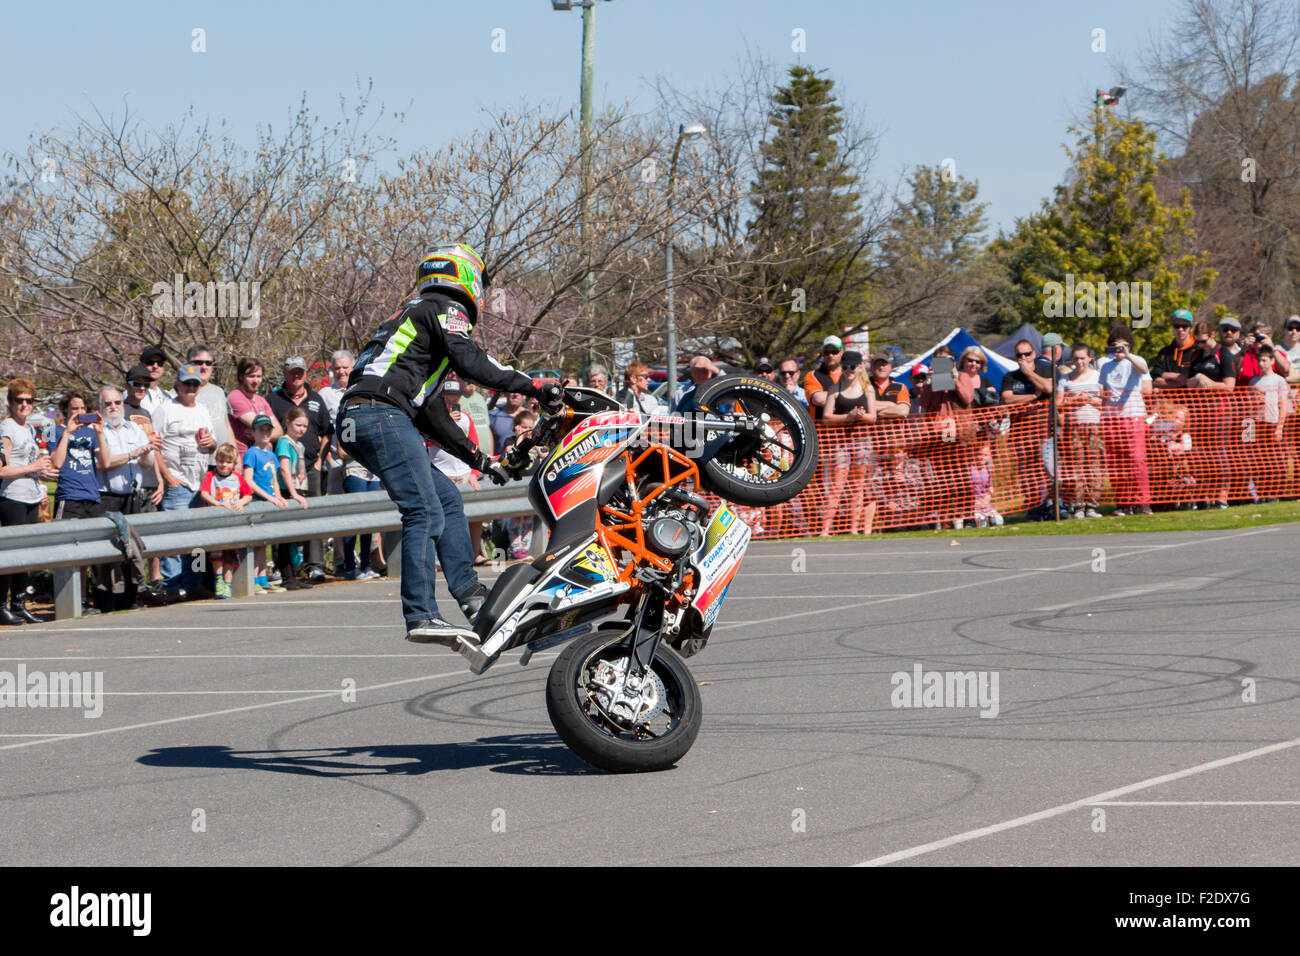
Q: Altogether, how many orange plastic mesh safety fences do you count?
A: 1